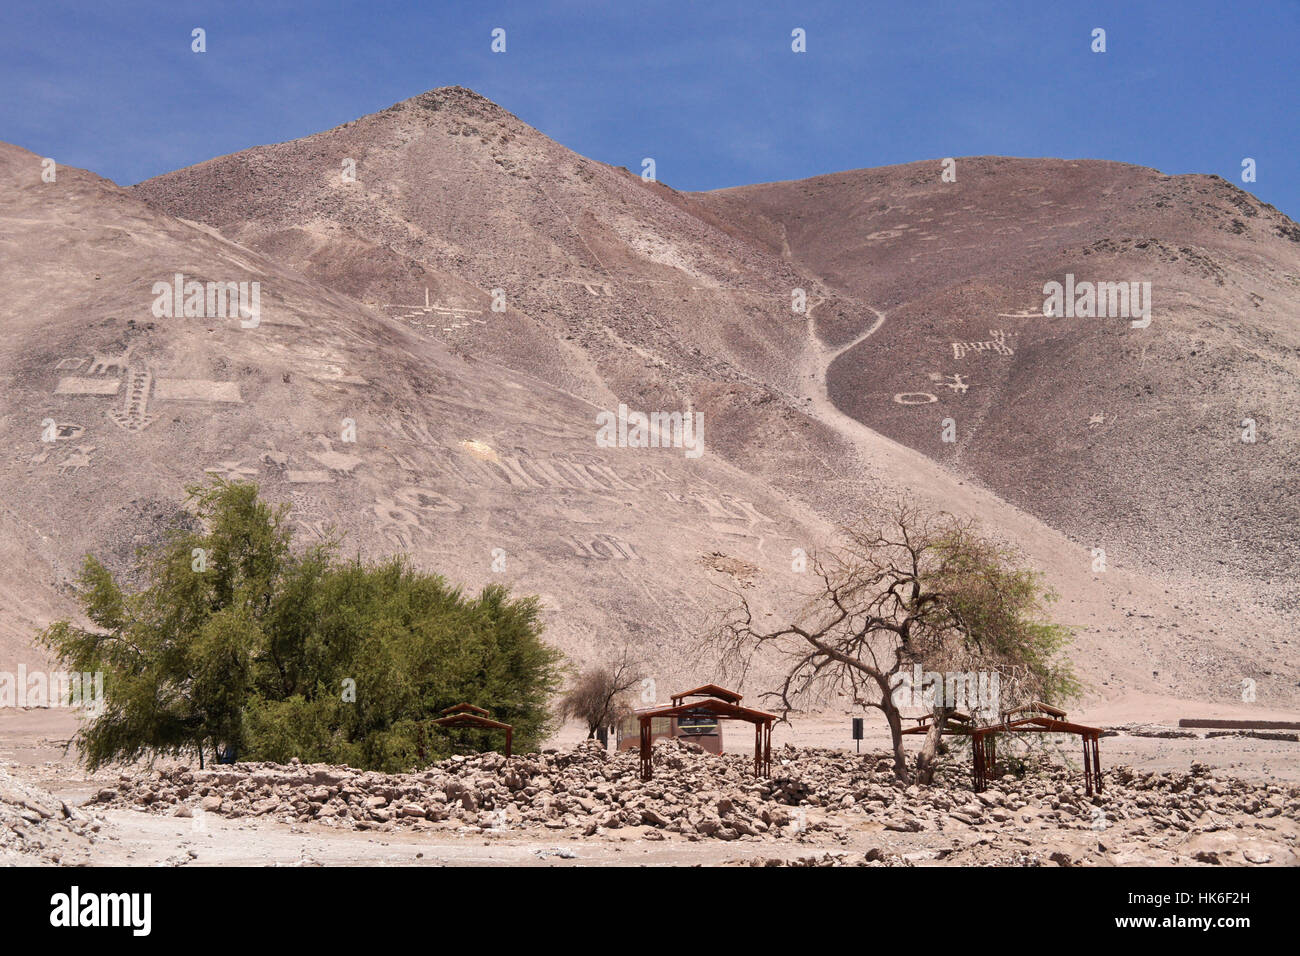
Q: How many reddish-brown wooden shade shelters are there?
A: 4